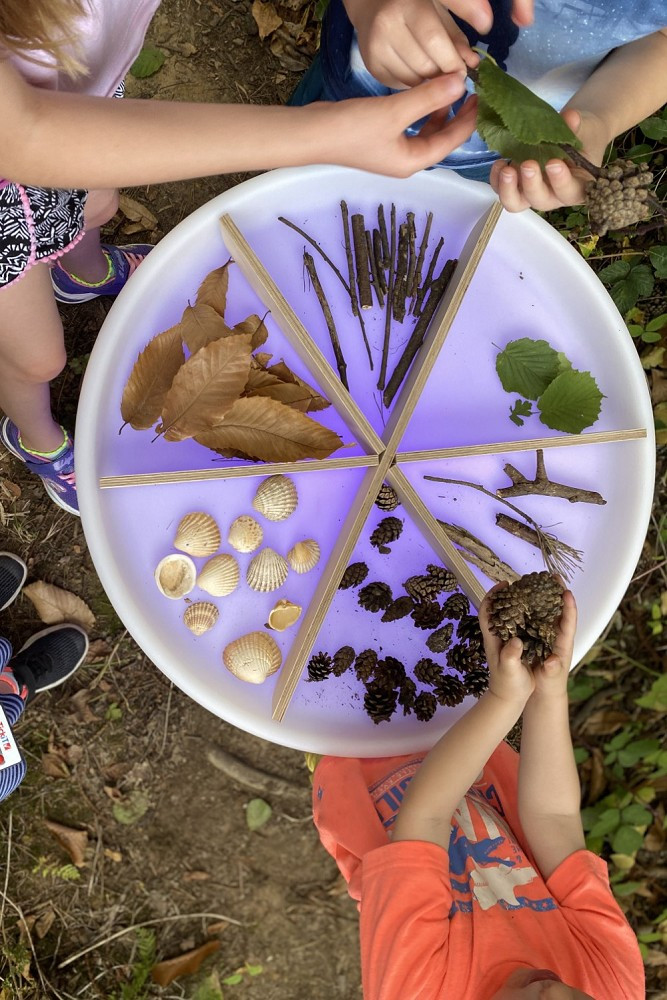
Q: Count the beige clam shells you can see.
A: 10